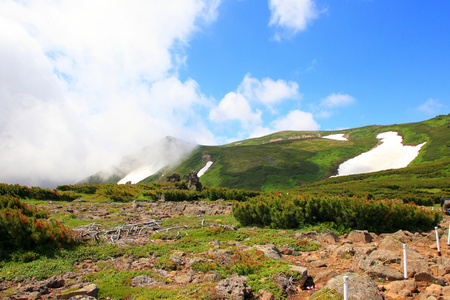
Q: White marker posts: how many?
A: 4